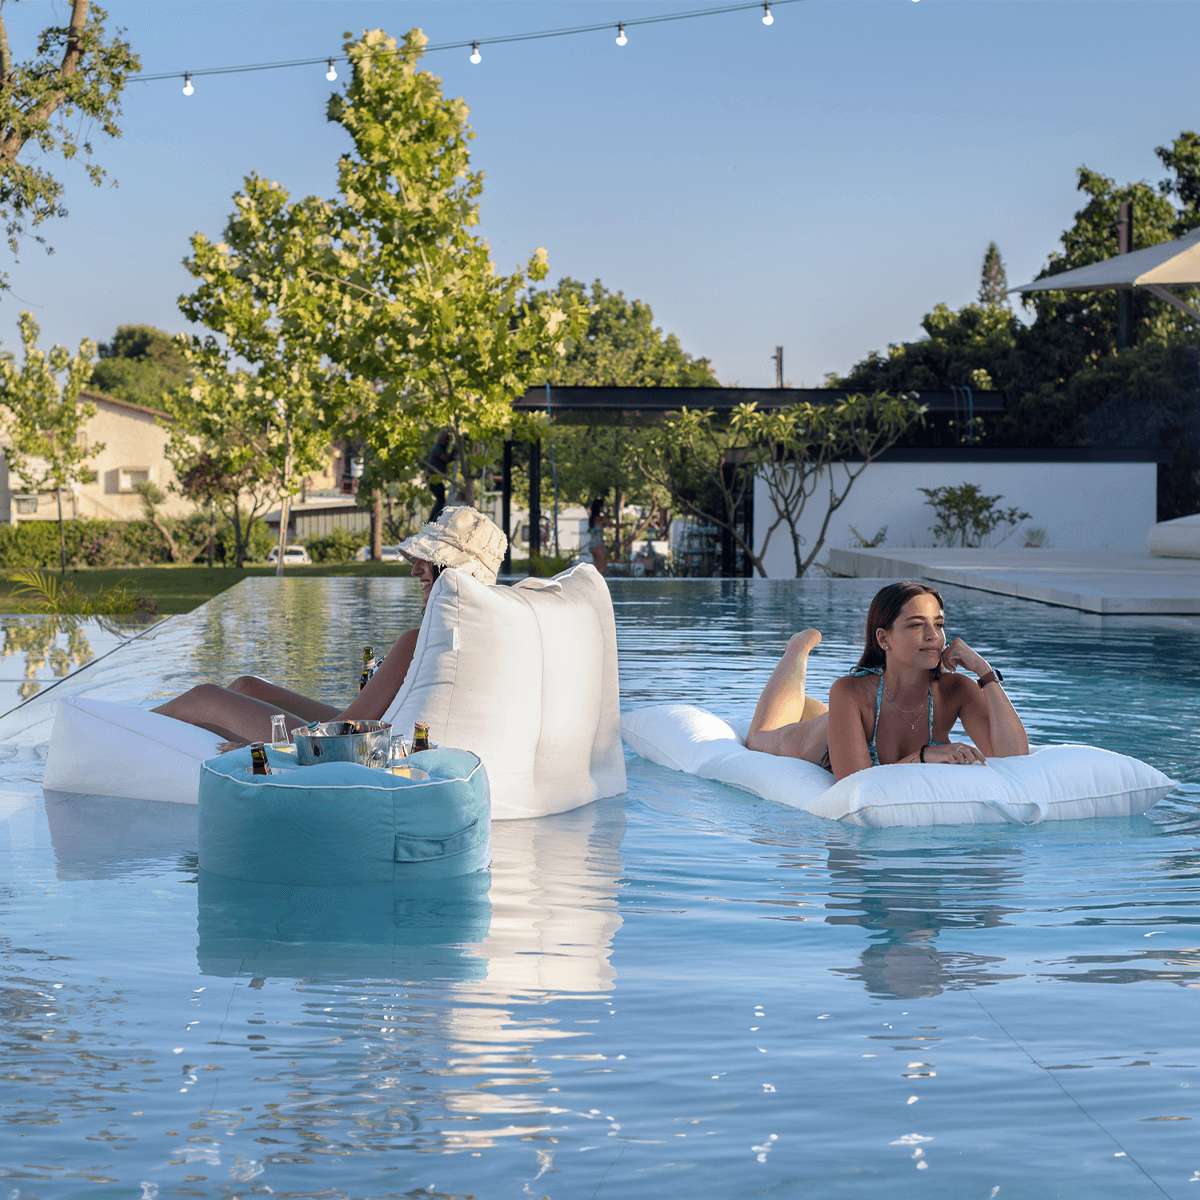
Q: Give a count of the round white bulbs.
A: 5